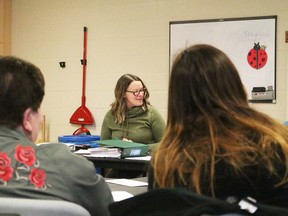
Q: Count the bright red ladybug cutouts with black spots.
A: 1